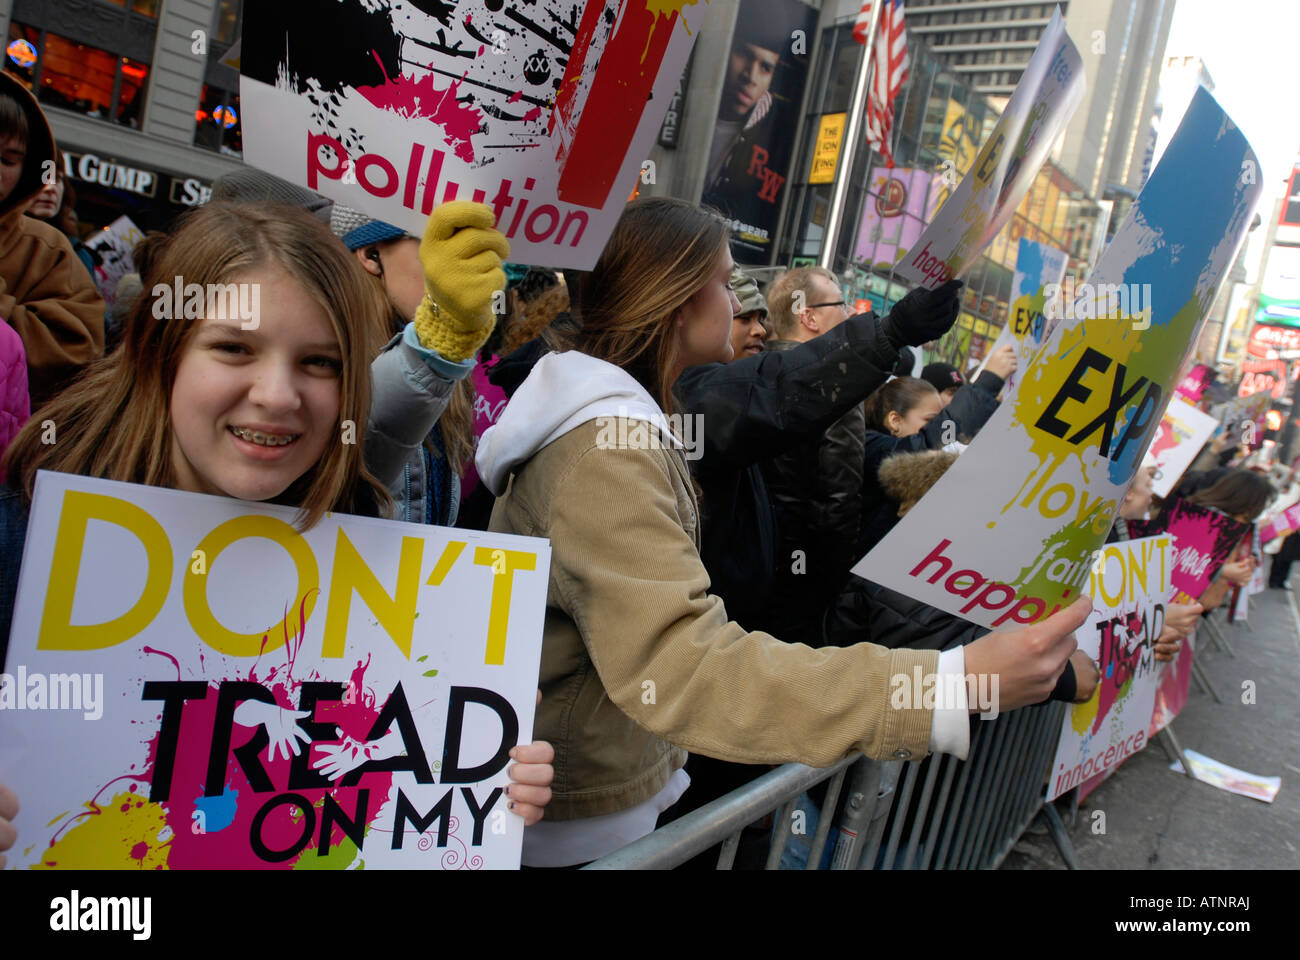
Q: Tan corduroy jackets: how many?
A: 1